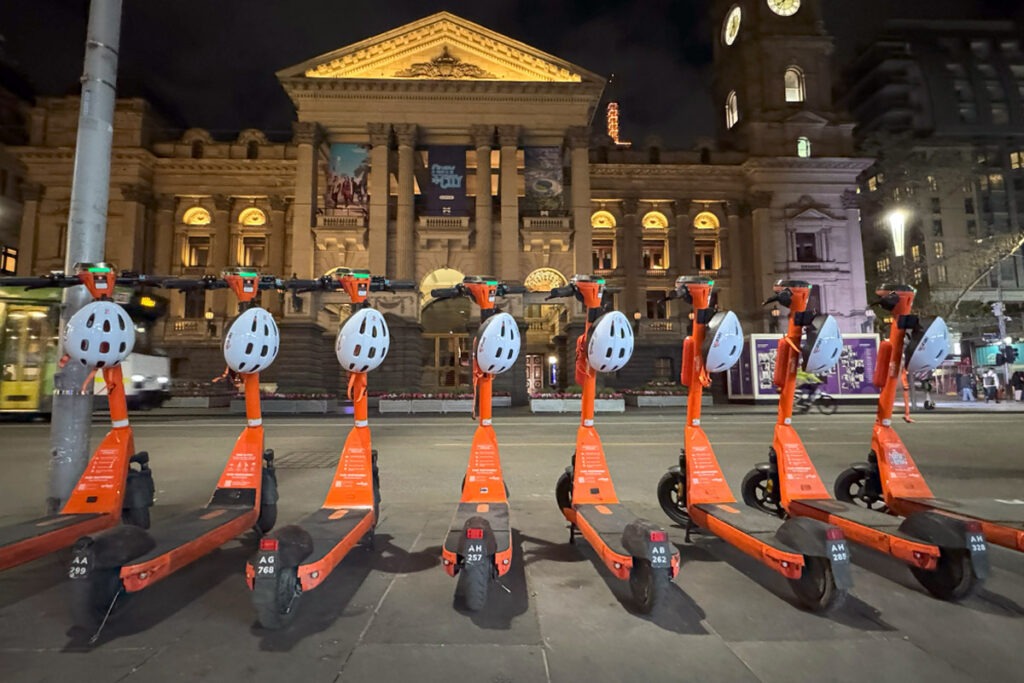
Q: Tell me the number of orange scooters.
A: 8